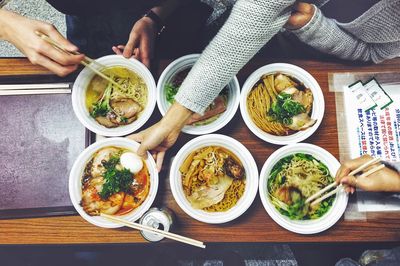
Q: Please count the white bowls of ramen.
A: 6